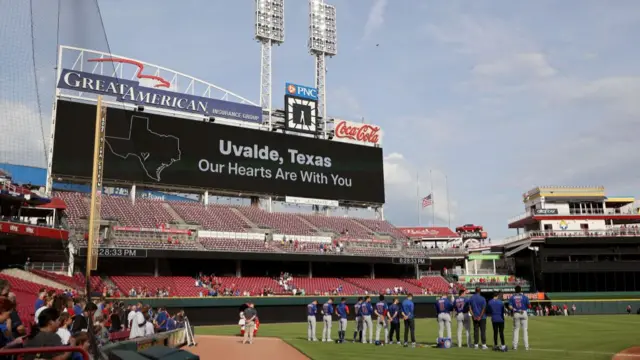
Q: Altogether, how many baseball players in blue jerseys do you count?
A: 13